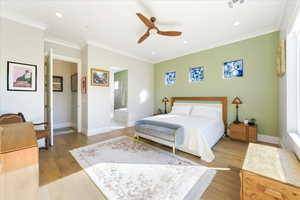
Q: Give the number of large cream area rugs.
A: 1